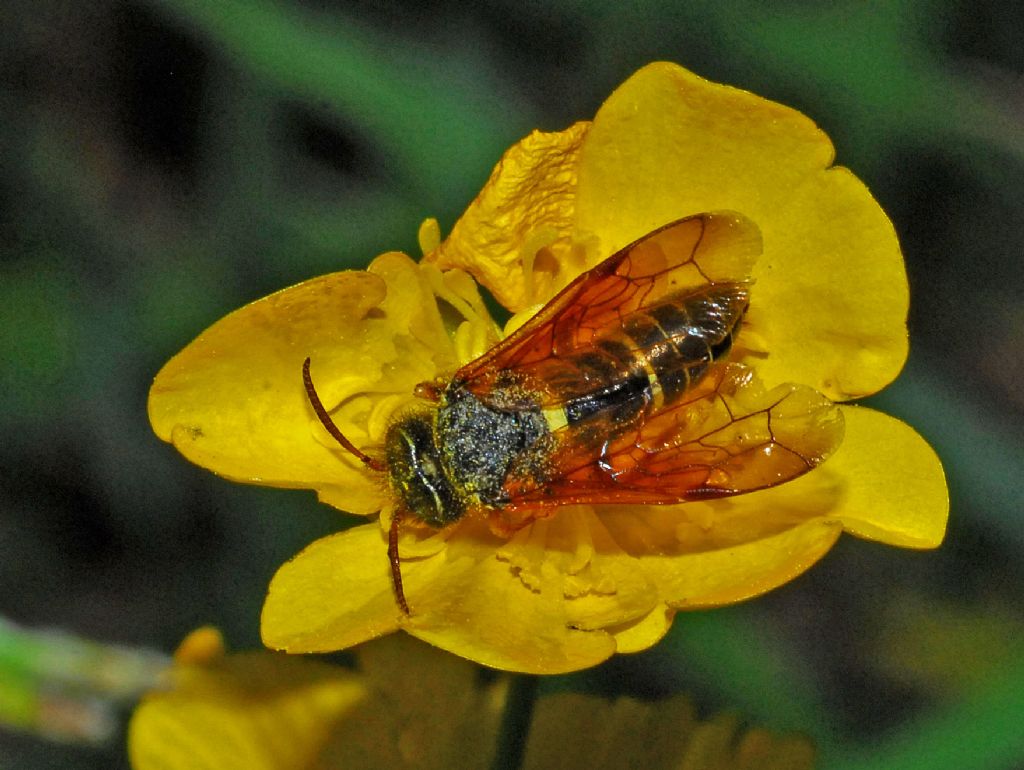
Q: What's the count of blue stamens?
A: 0